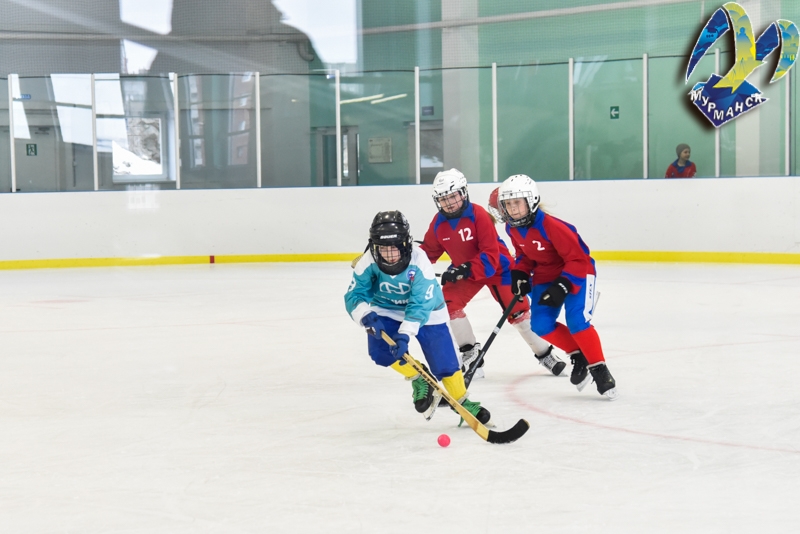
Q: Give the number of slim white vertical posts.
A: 11